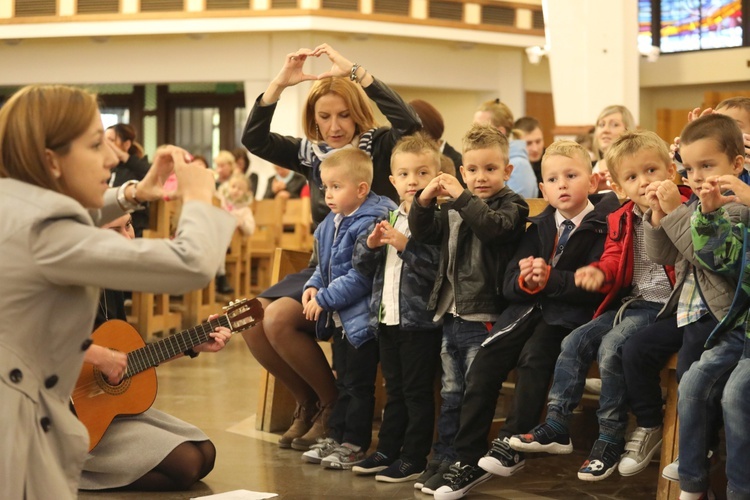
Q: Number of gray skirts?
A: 1